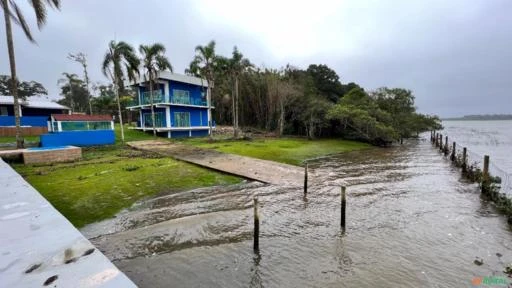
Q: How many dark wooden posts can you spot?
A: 11